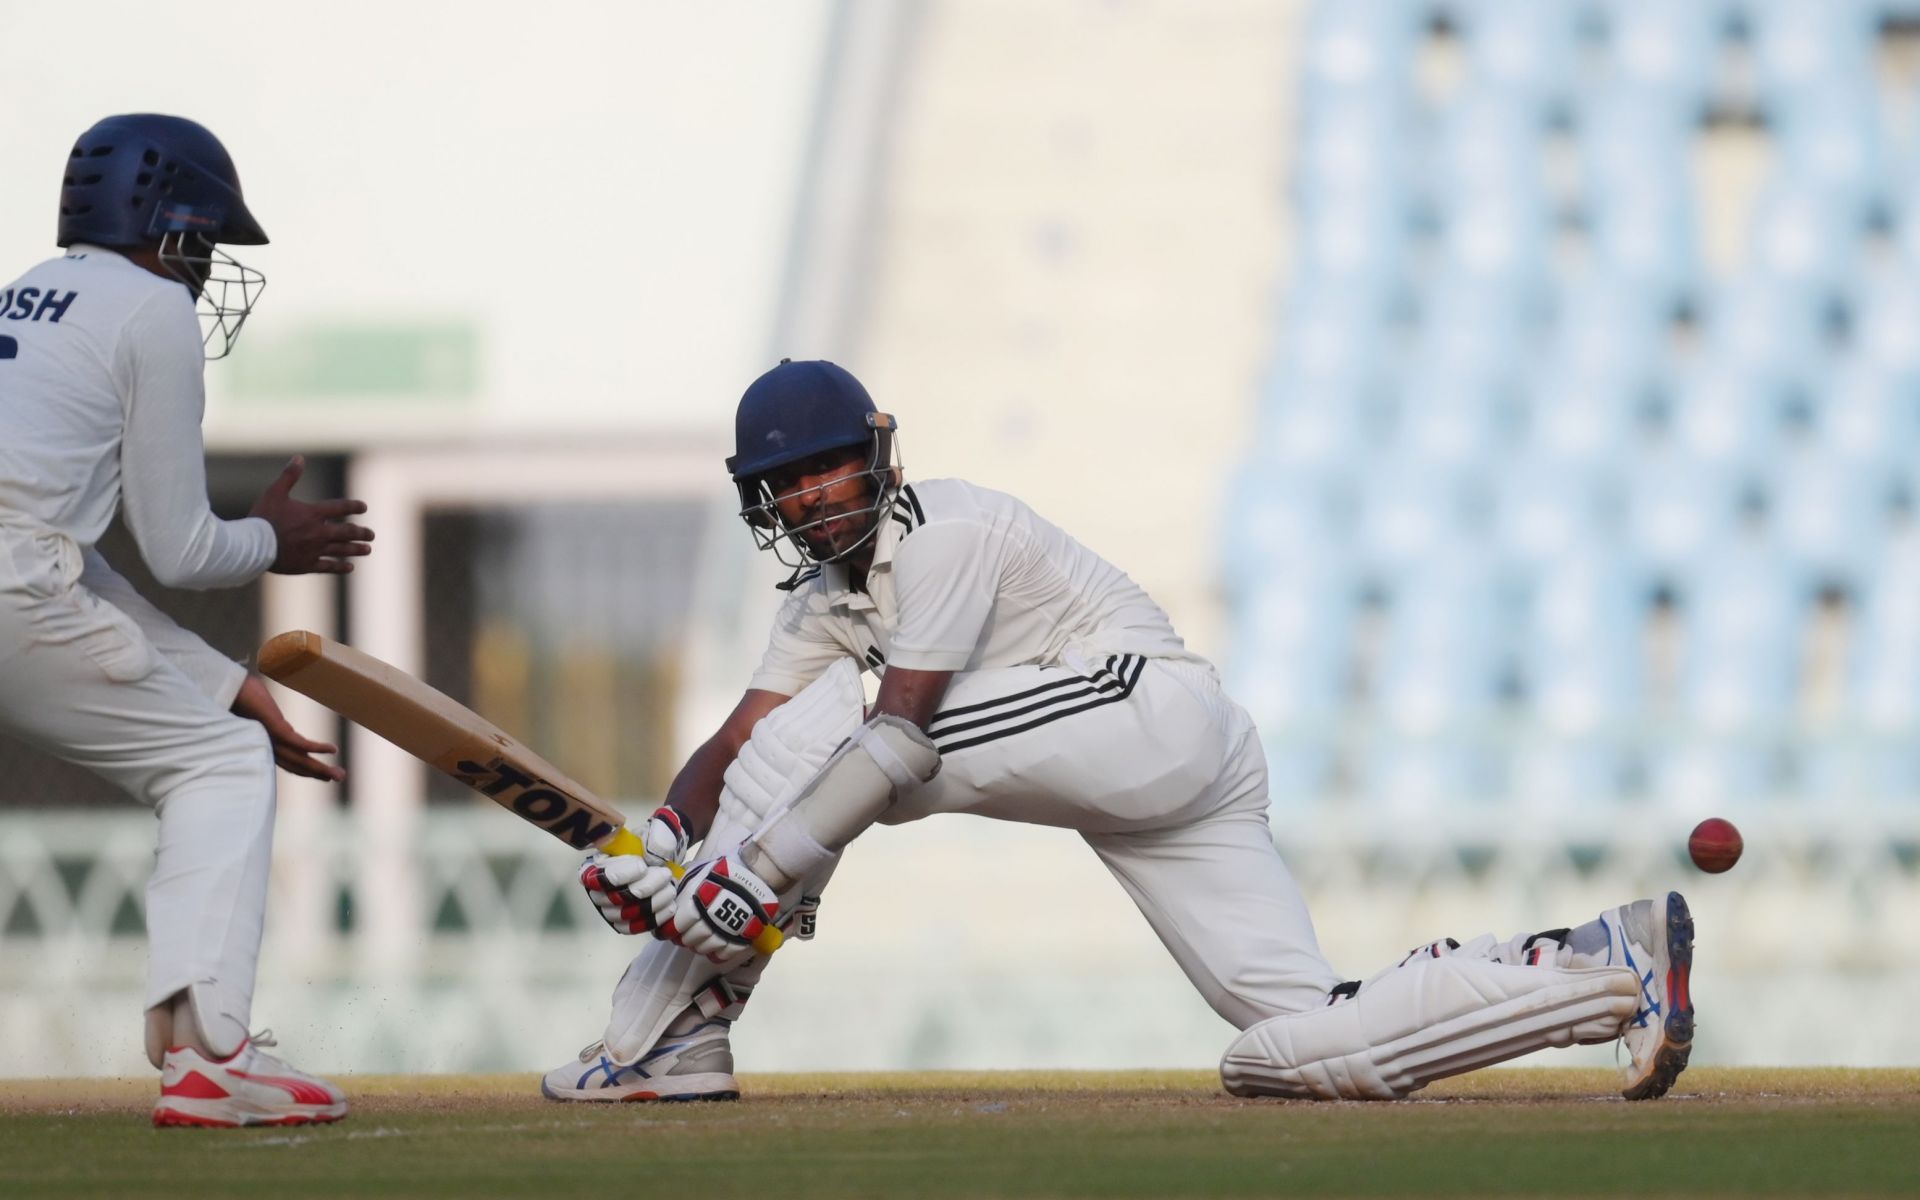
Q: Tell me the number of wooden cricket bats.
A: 1